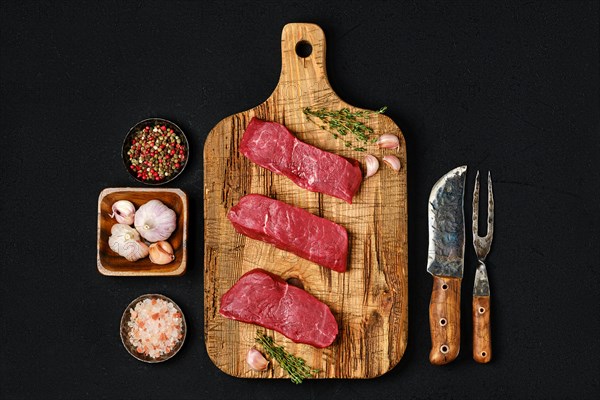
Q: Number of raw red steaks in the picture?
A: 3